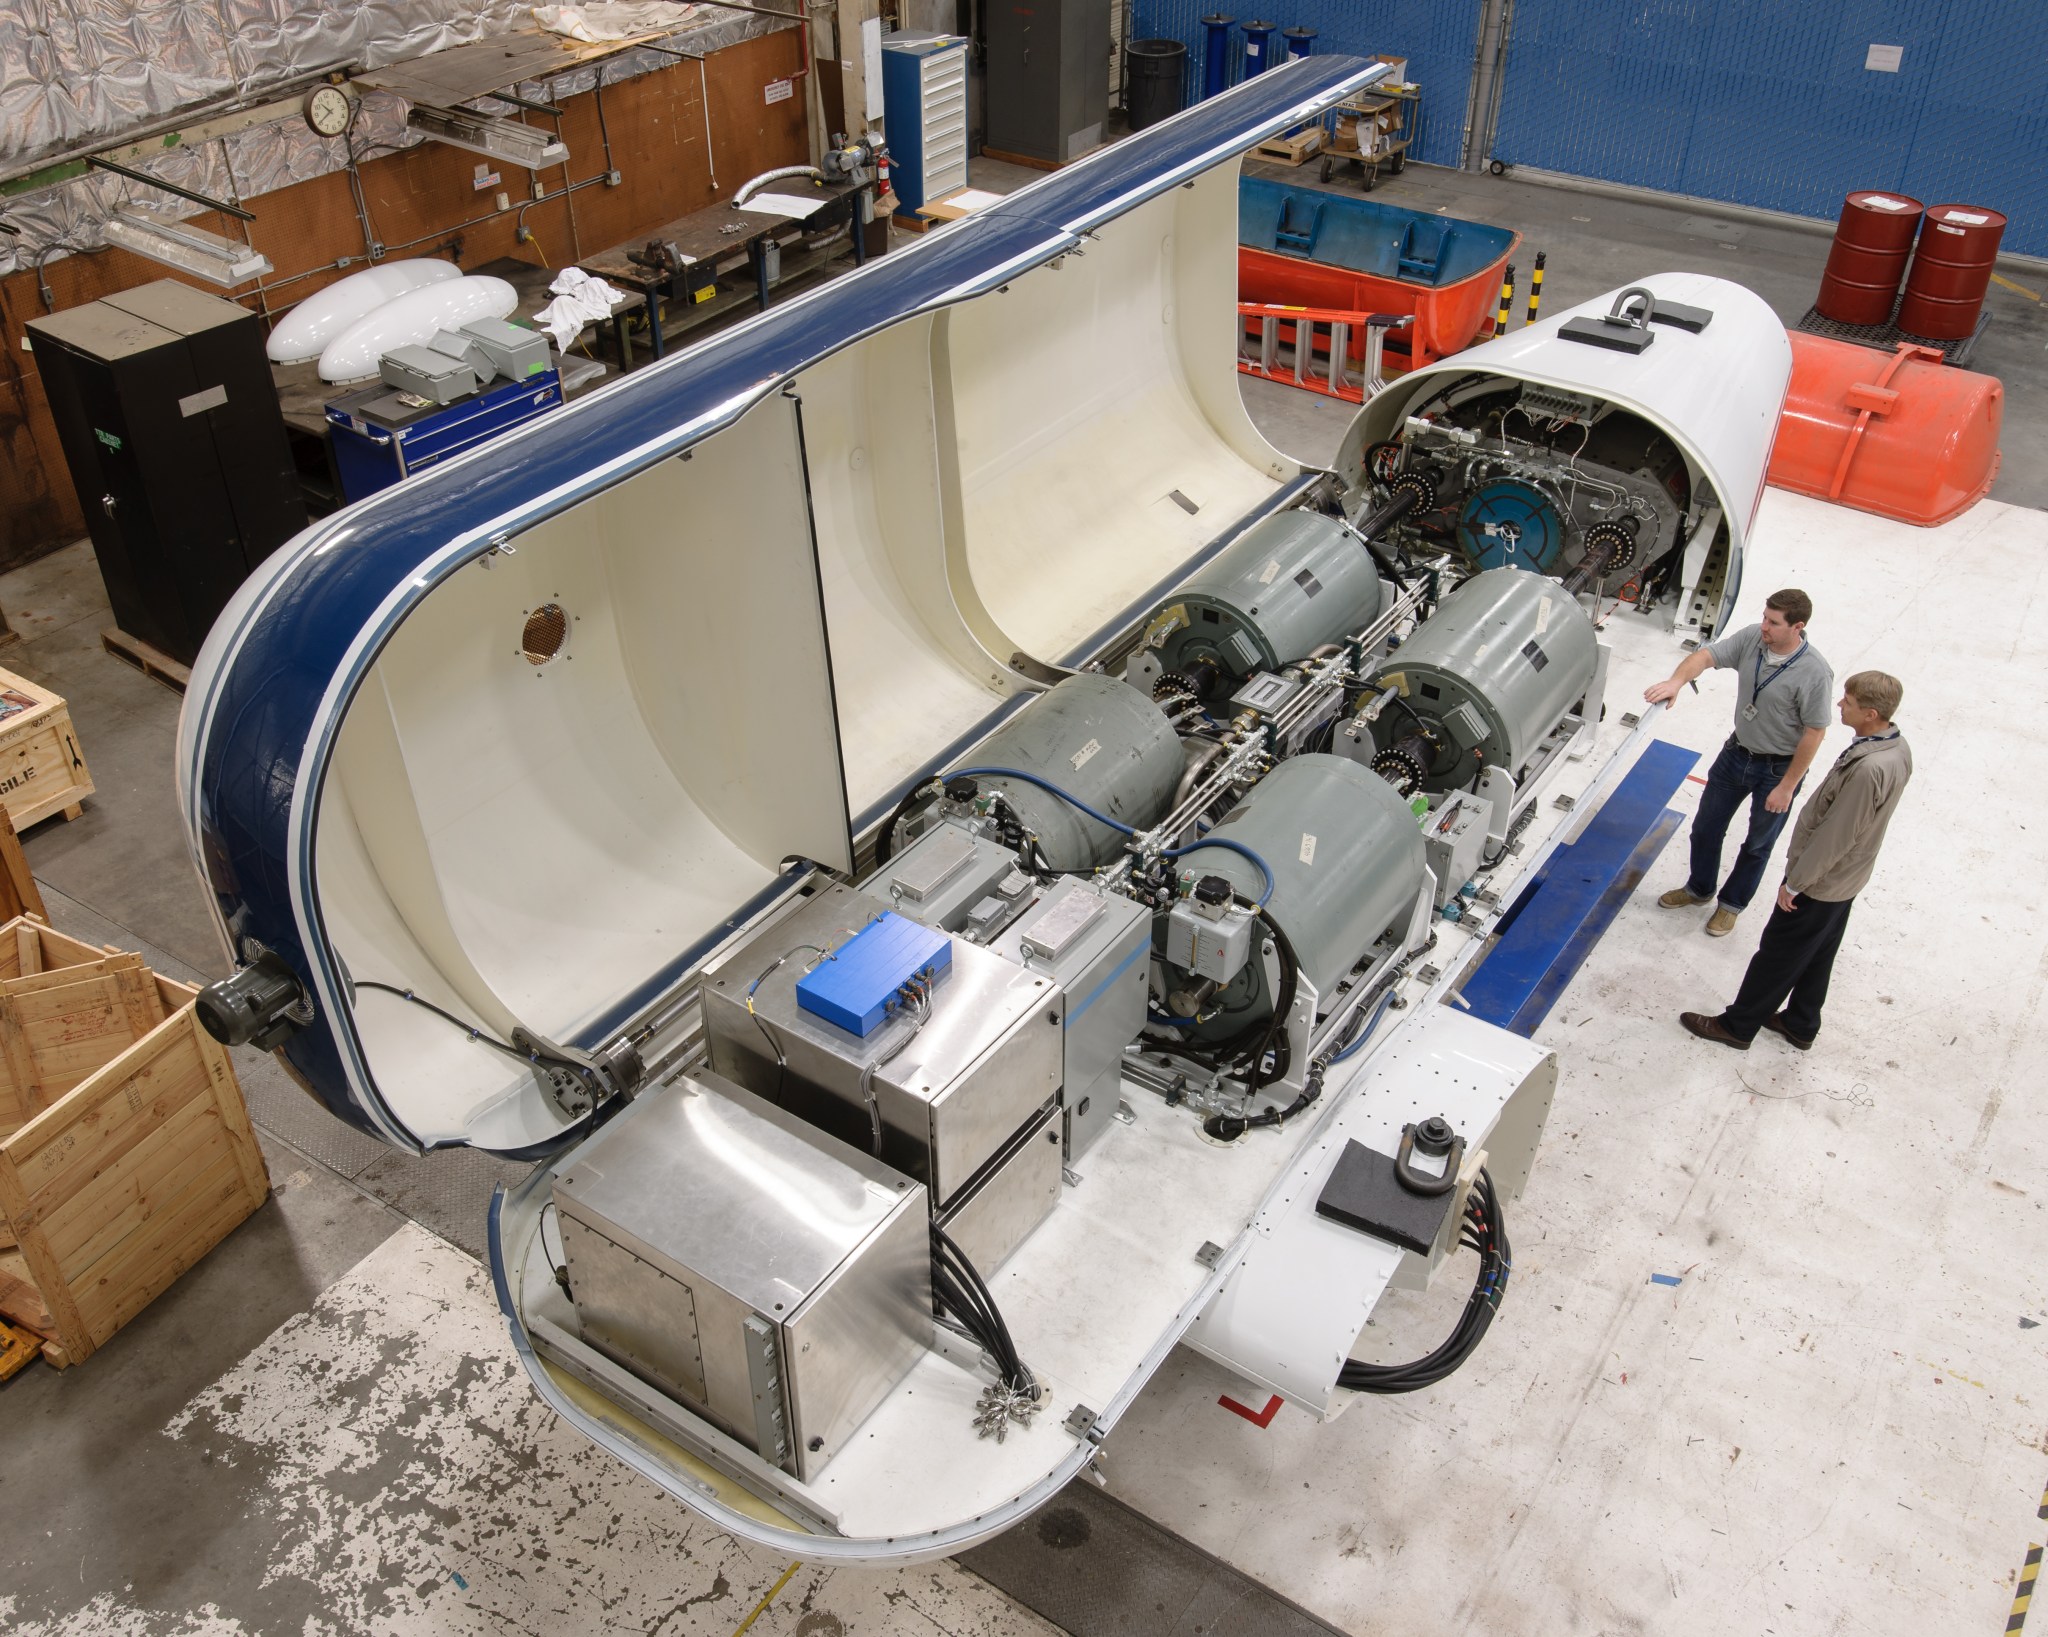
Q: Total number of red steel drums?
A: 2